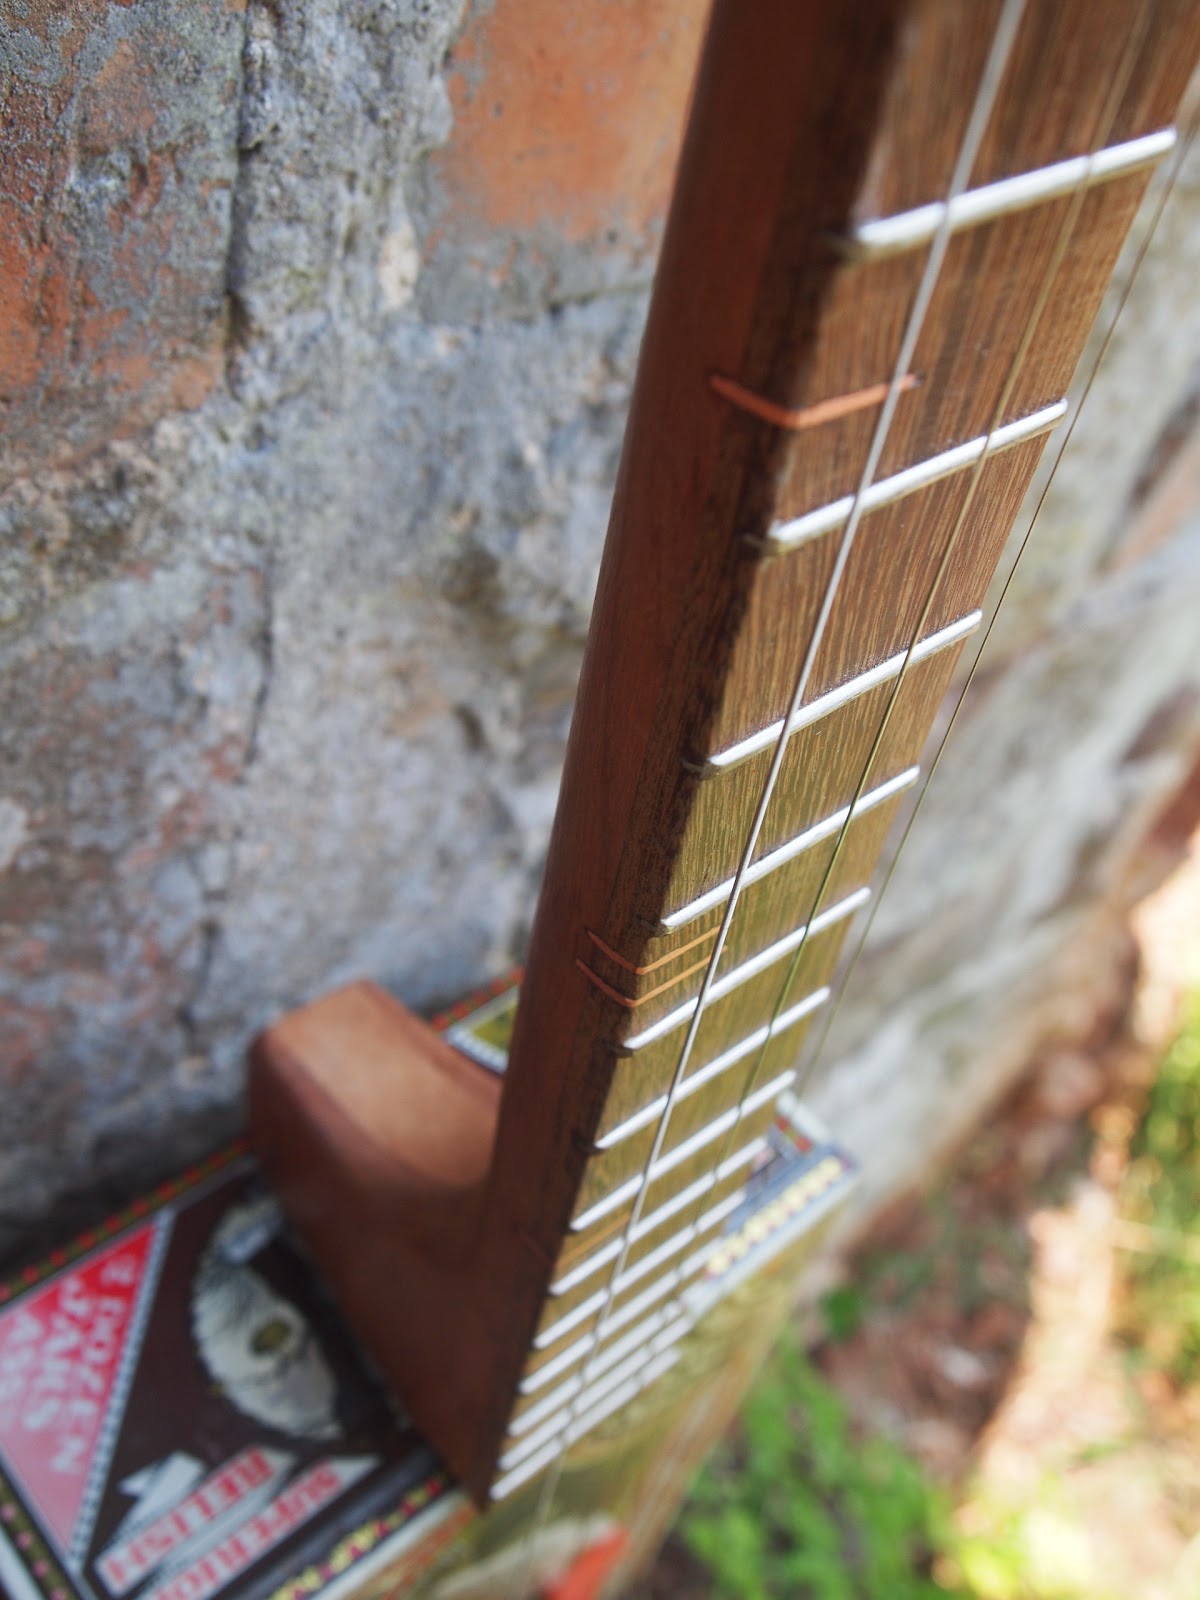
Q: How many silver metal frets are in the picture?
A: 13